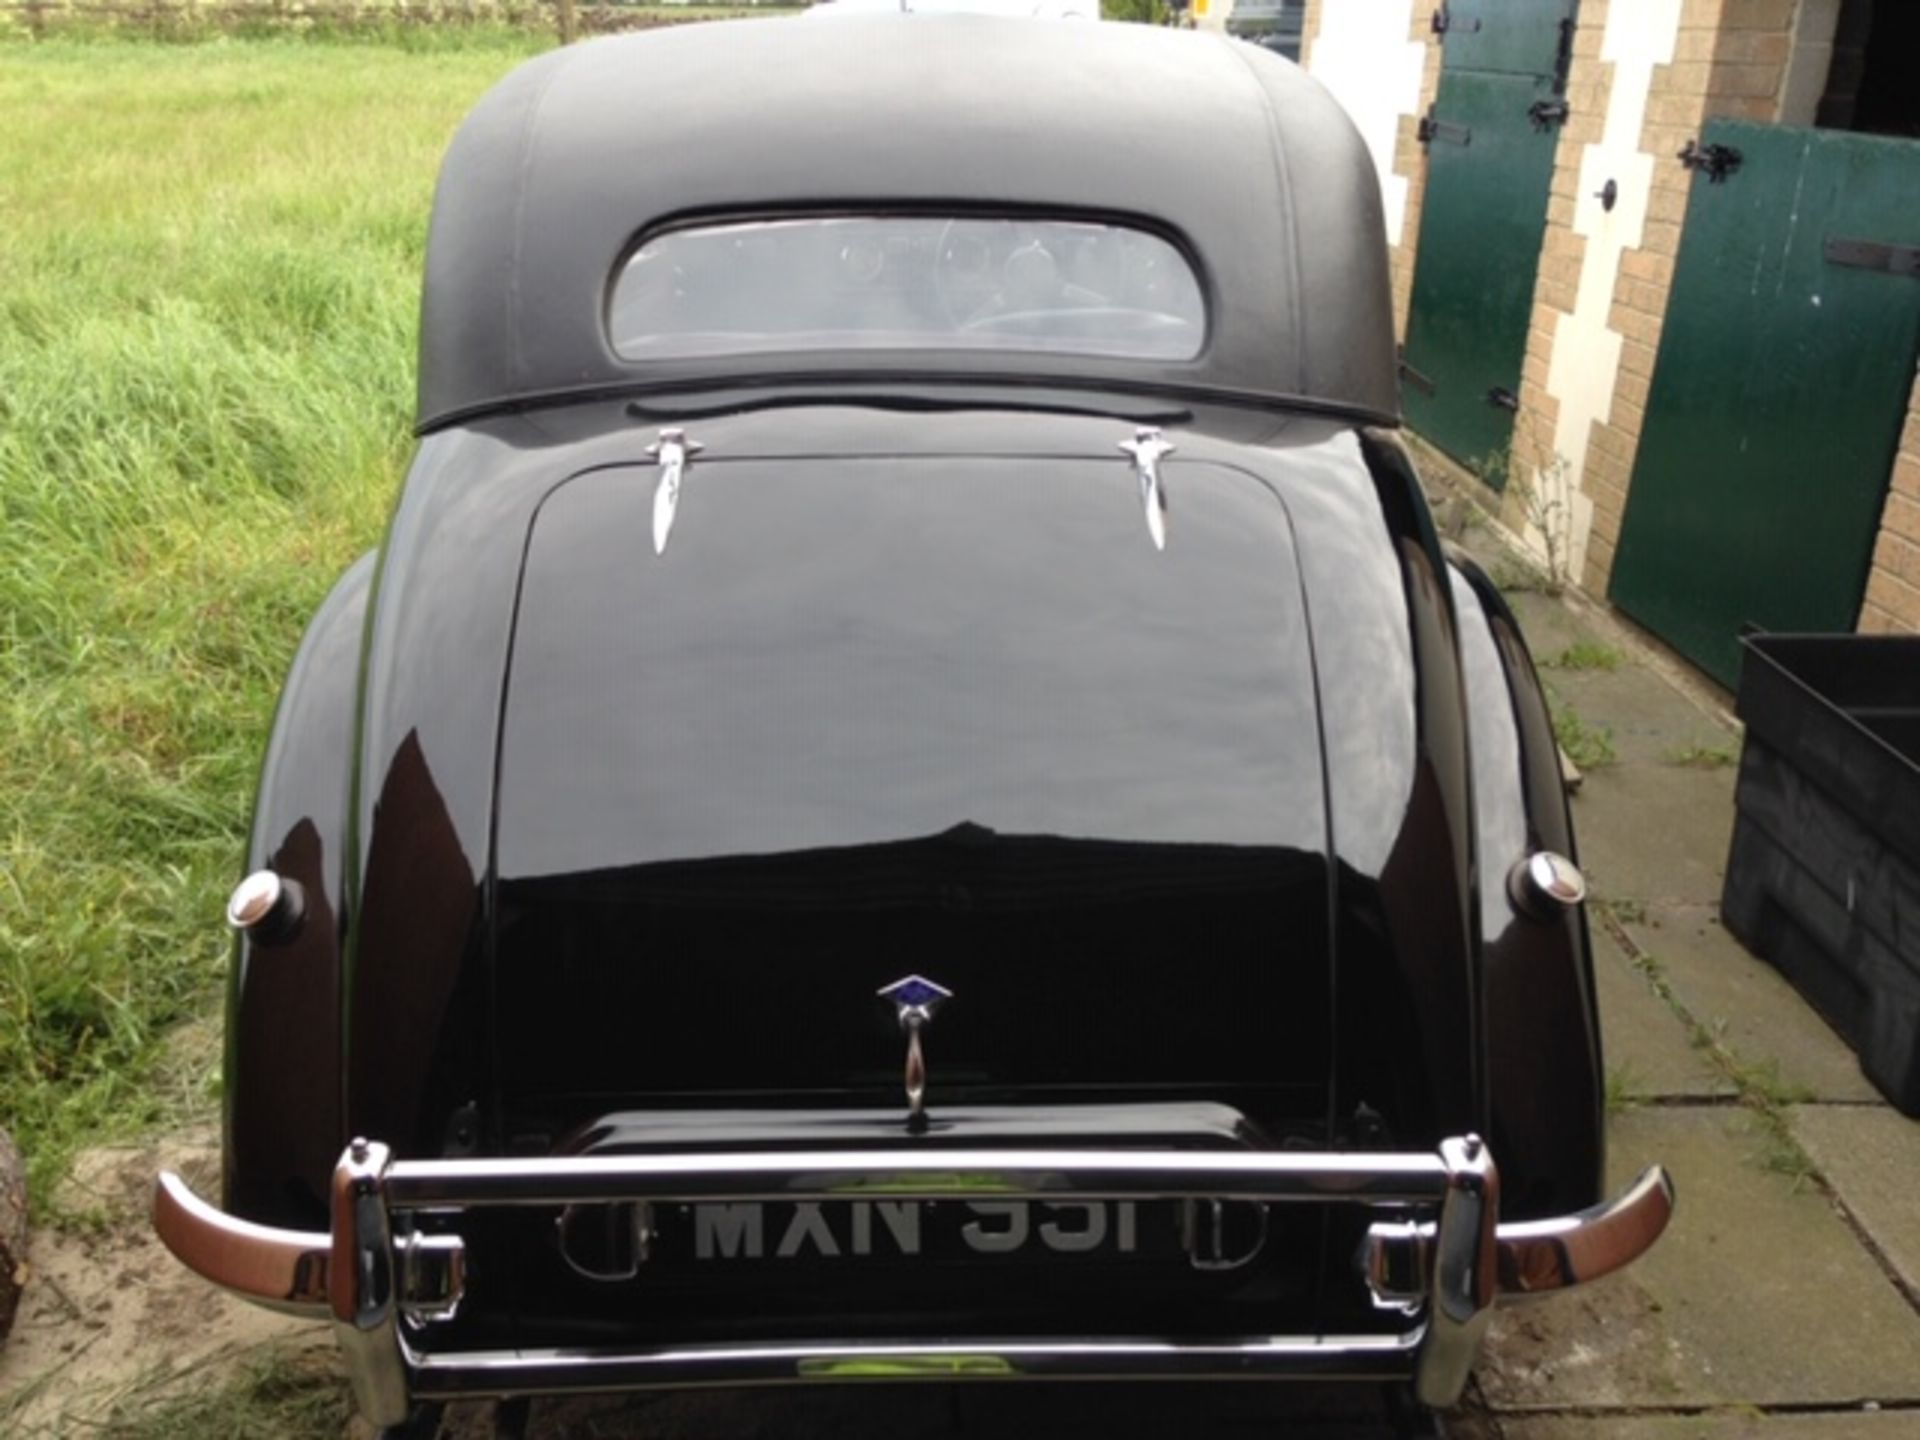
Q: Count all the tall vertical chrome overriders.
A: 2